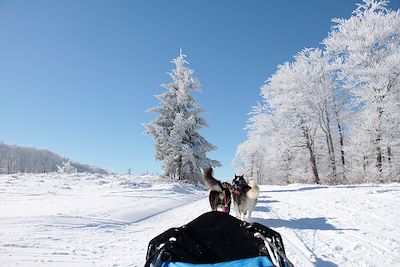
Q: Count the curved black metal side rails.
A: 2